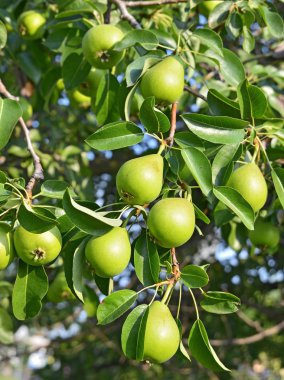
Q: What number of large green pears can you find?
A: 8